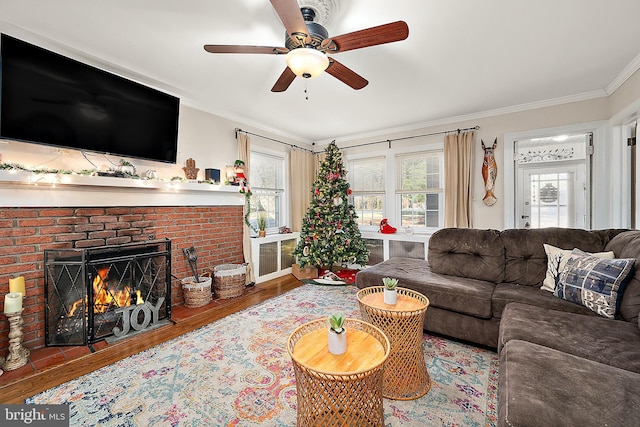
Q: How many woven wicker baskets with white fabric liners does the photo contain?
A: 2